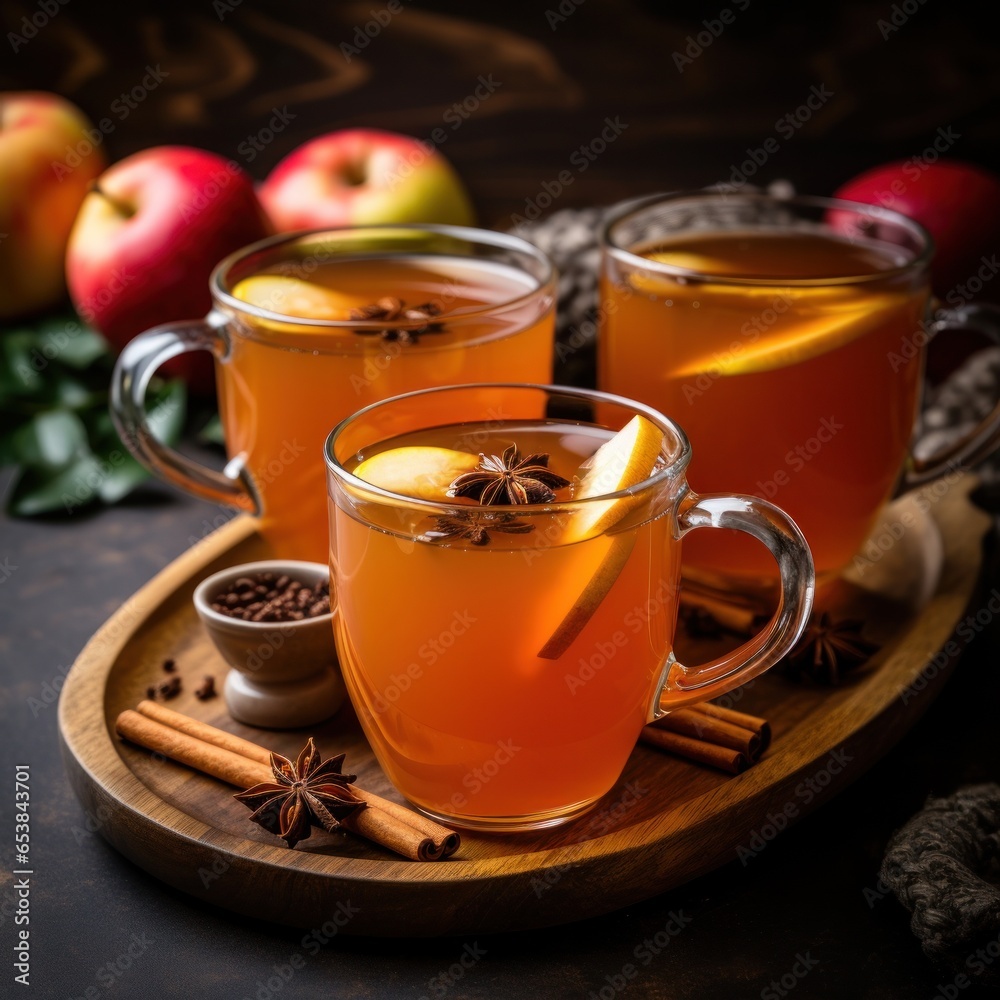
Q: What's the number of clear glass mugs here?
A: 3